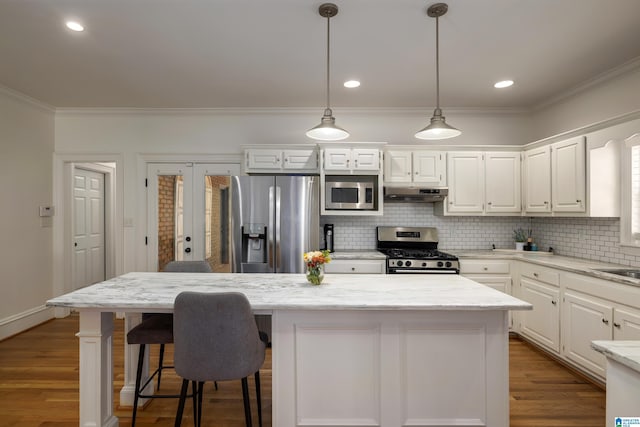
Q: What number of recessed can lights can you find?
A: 3